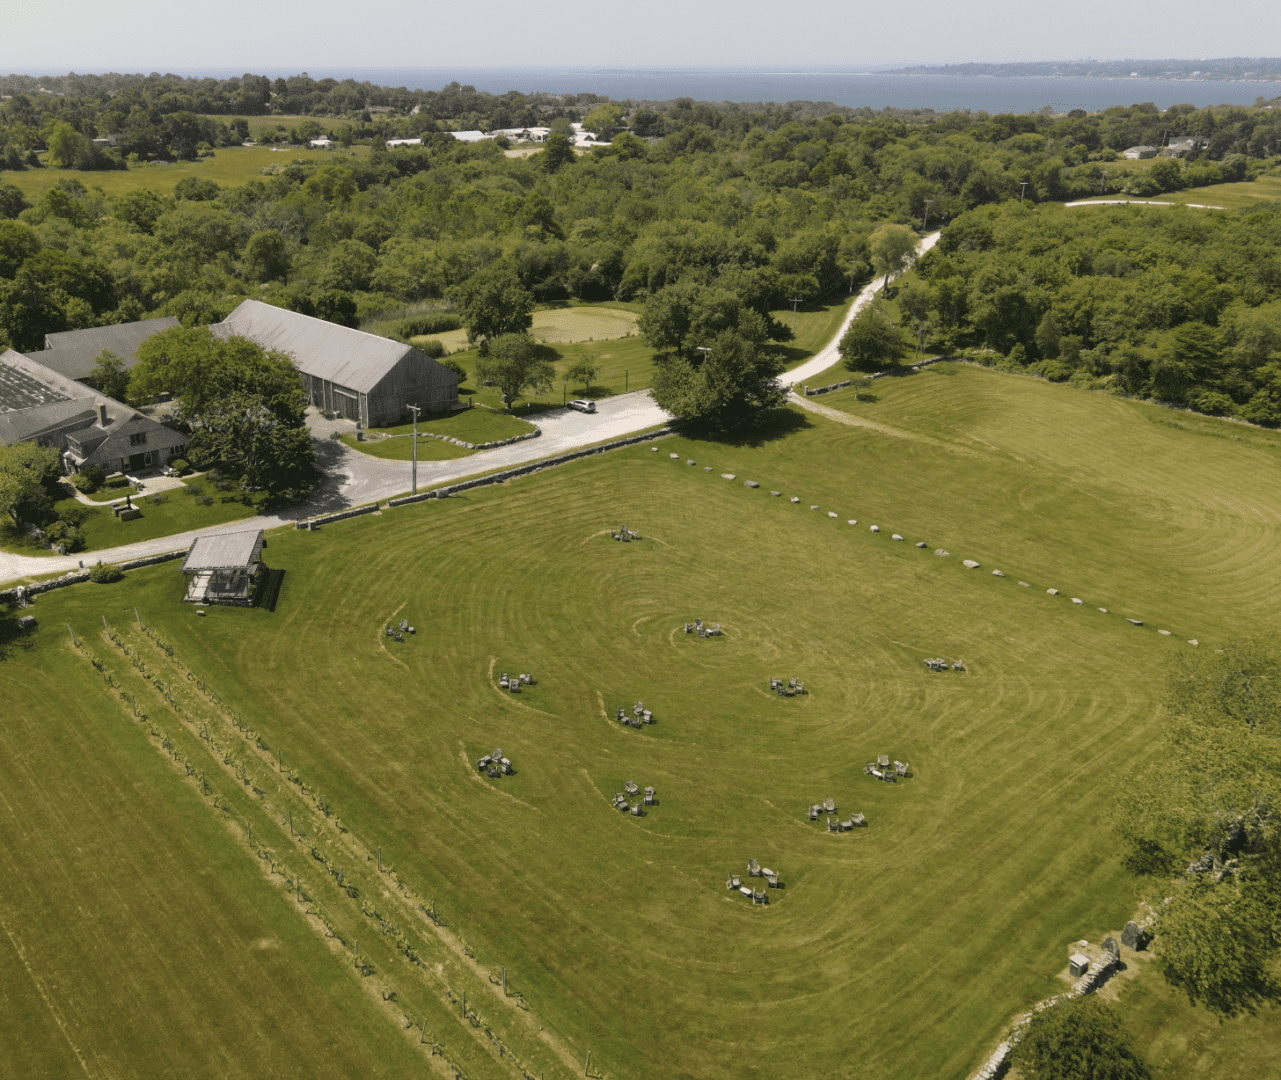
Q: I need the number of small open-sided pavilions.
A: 1